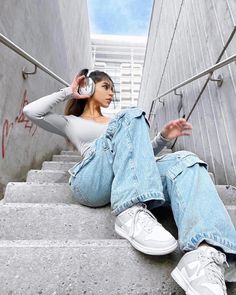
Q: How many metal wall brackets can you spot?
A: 4